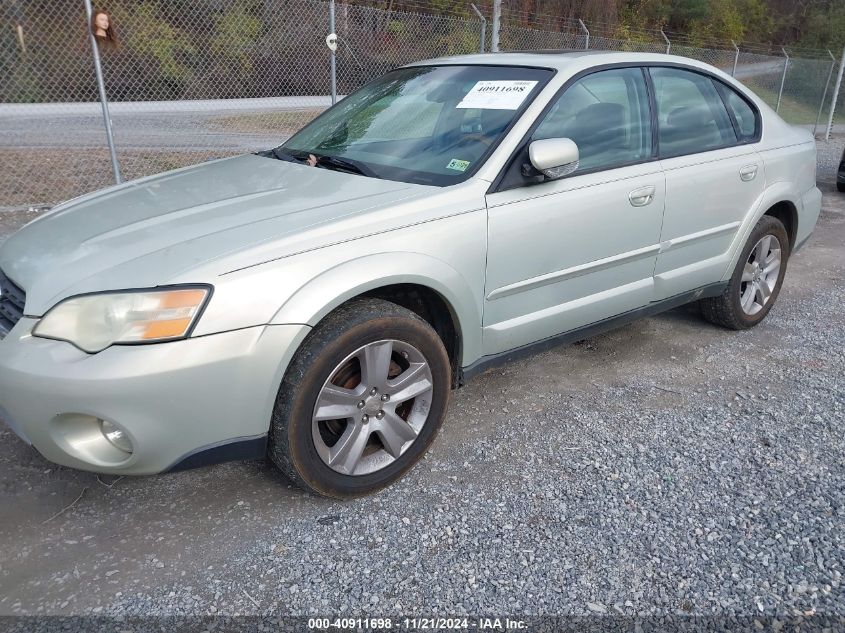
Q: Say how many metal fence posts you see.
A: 10